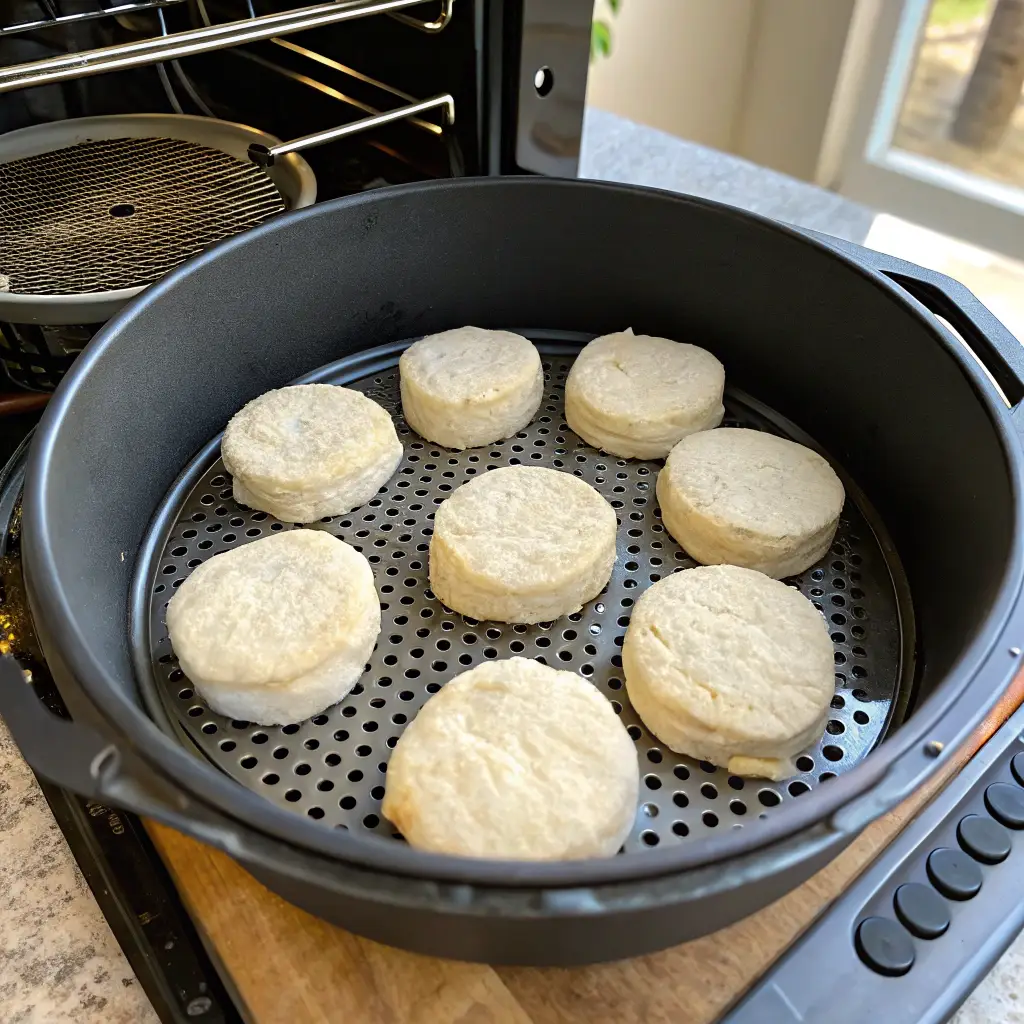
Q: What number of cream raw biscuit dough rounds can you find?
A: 8